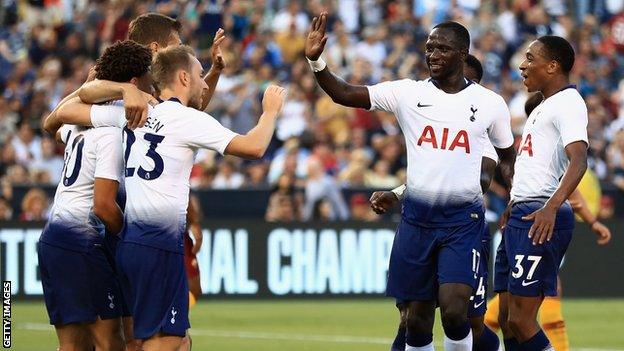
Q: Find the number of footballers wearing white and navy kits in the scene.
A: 6